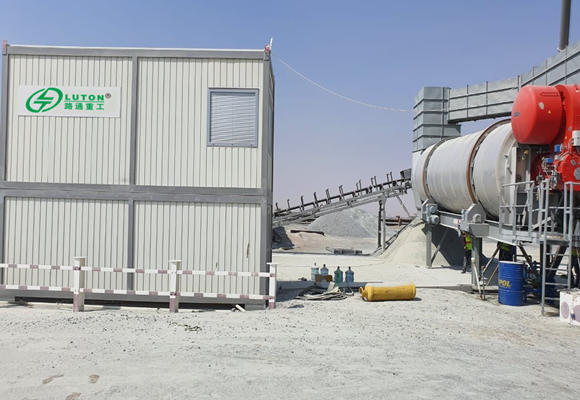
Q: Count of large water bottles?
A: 4